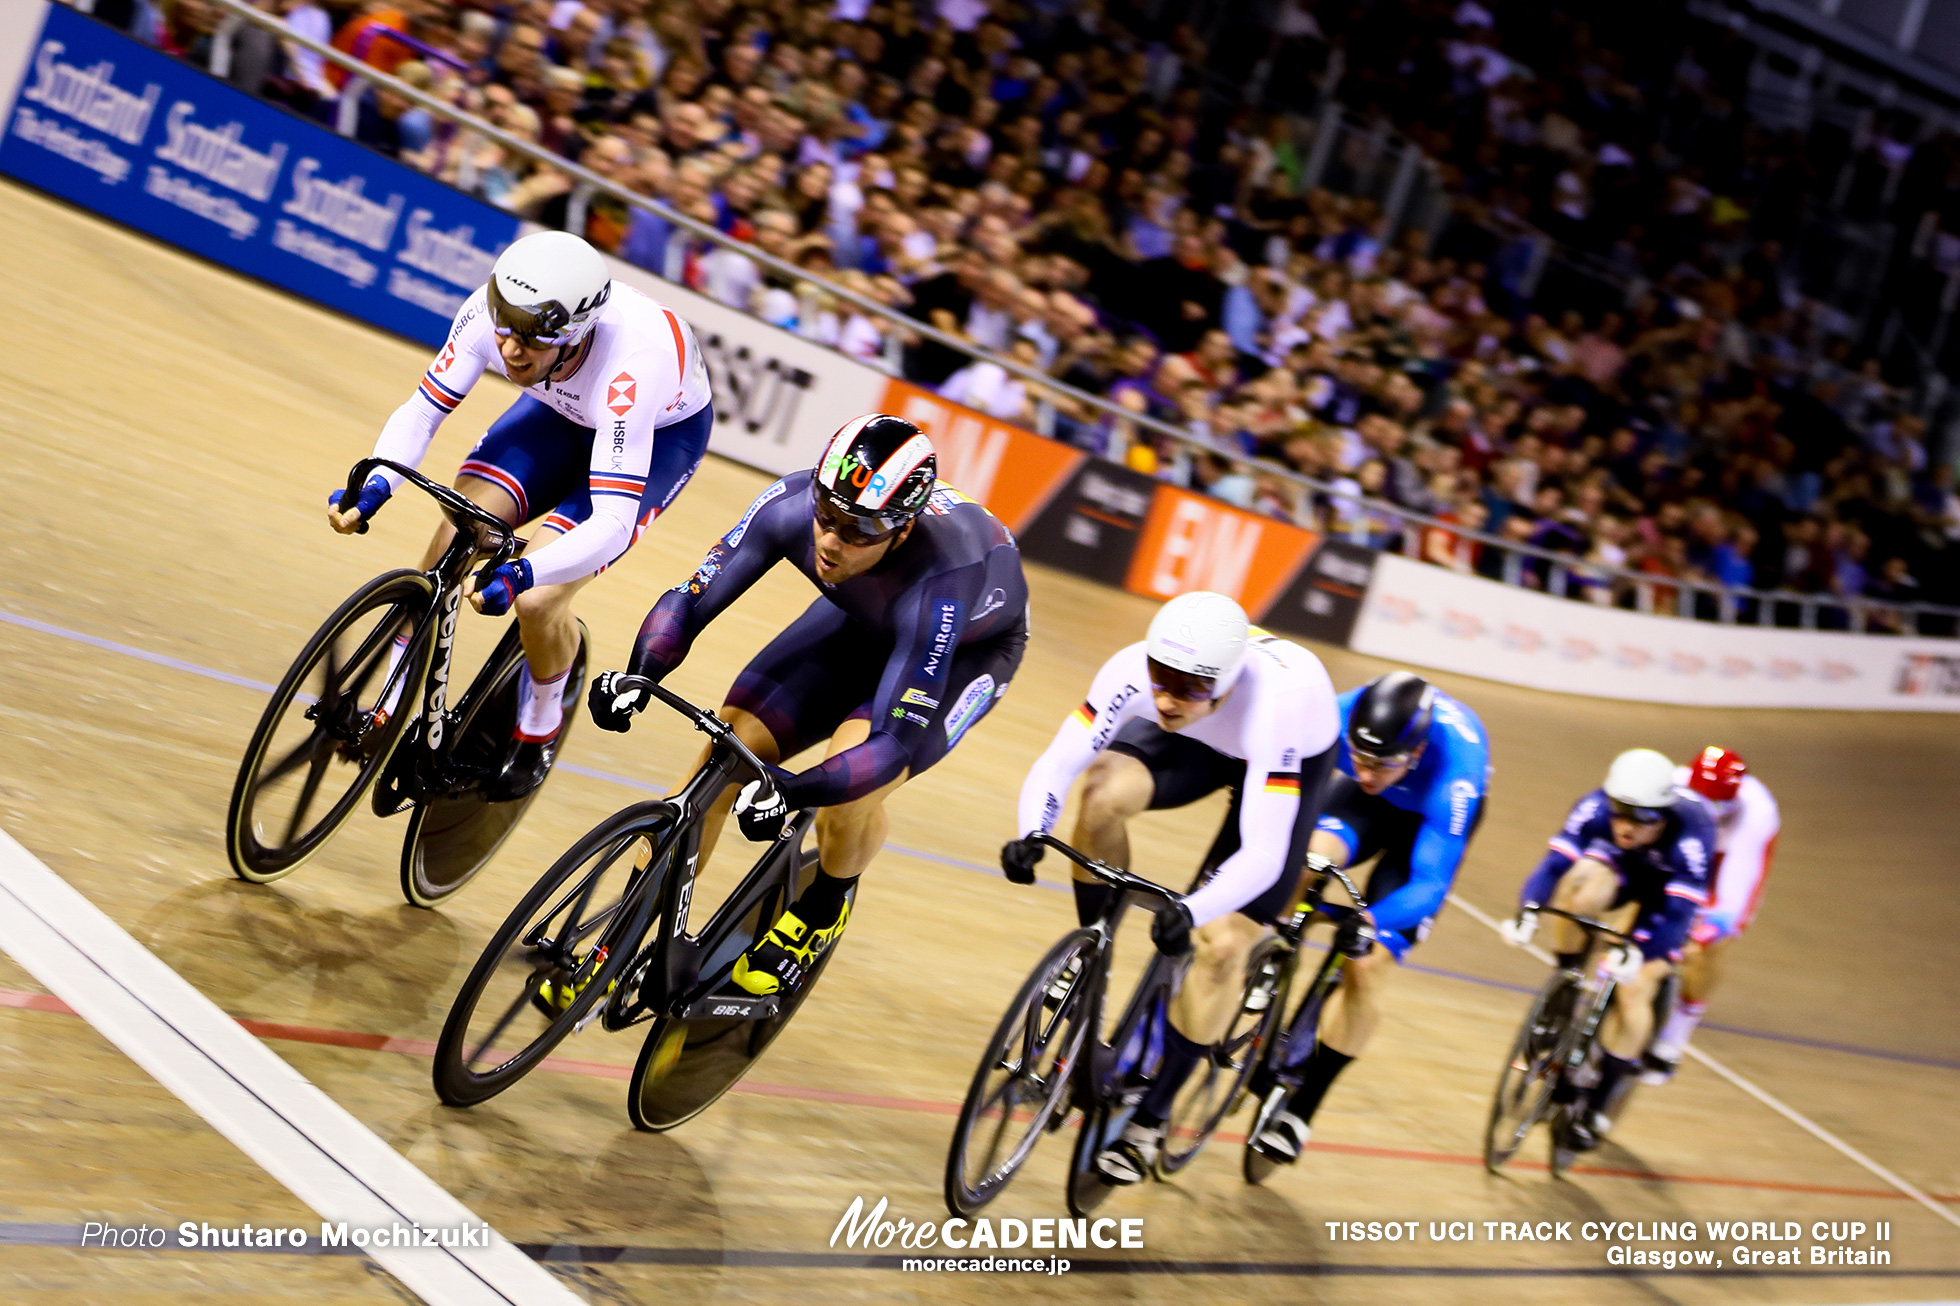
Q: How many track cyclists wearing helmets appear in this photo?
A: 6